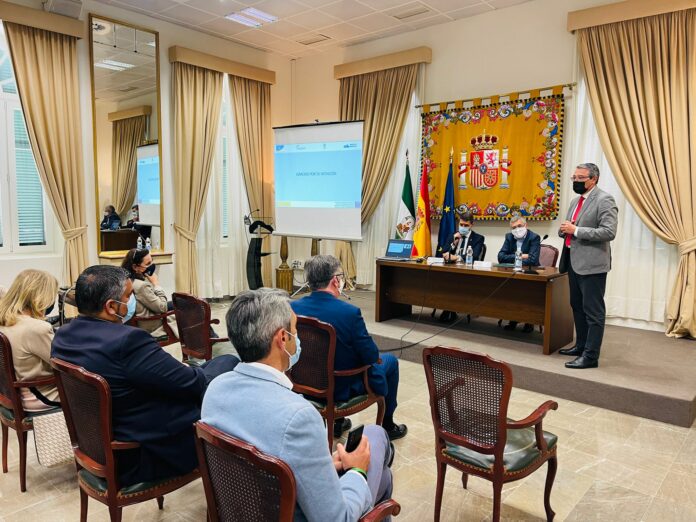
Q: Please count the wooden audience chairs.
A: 7